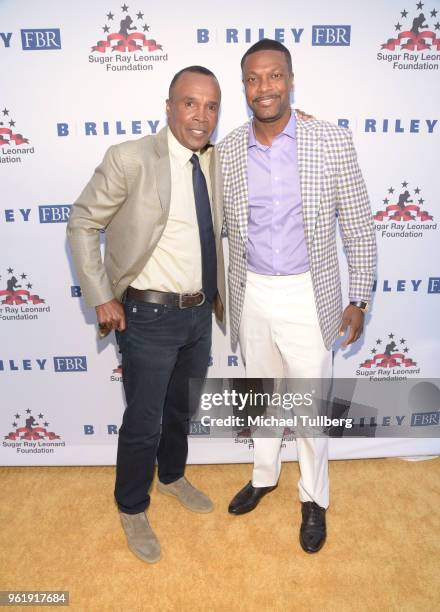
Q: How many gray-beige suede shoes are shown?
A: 2